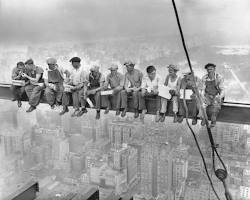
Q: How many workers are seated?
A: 11